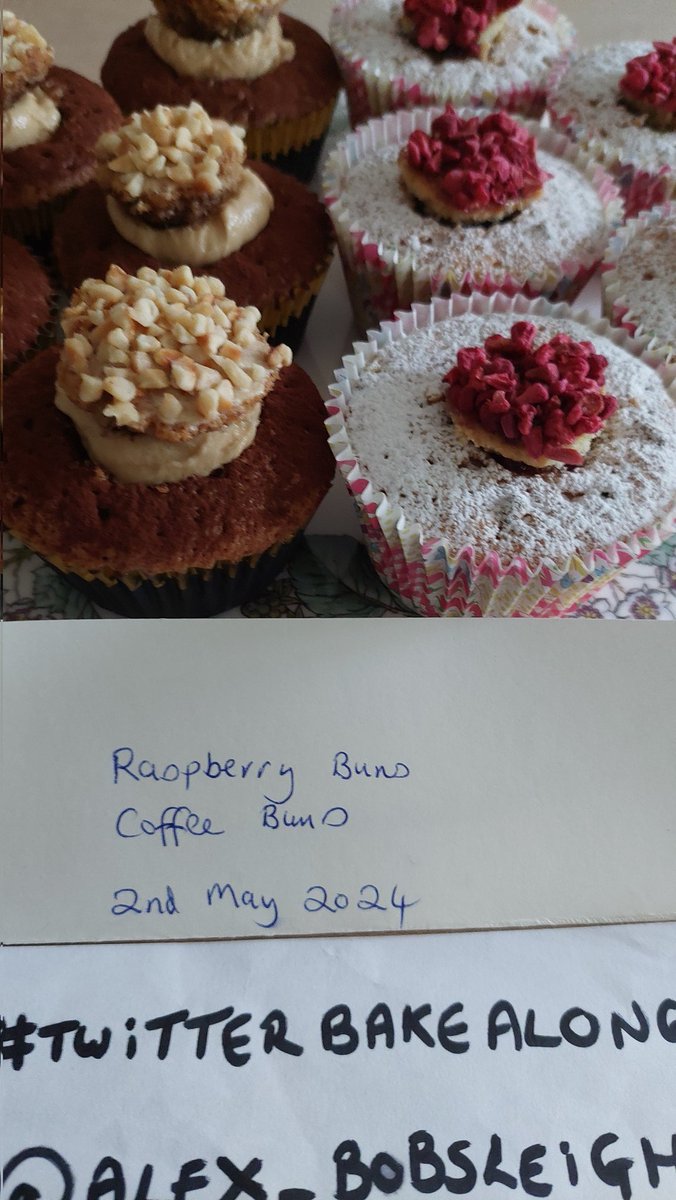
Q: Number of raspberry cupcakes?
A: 5